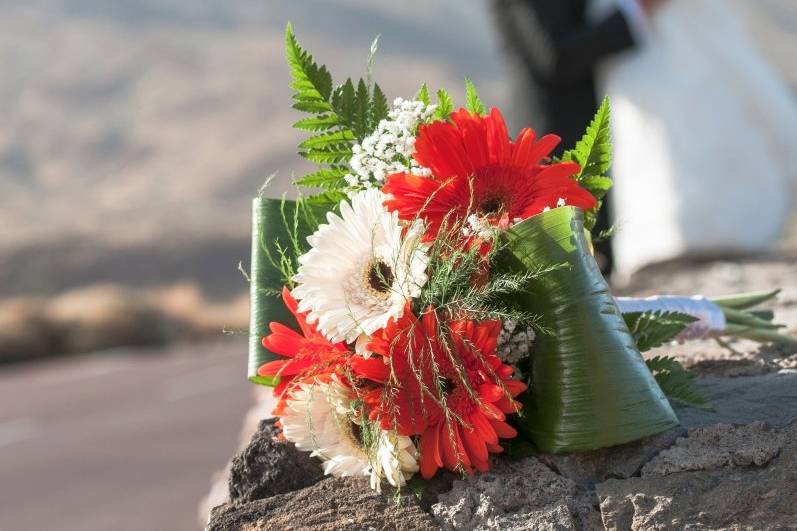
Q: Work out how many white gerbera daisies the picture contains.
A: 2